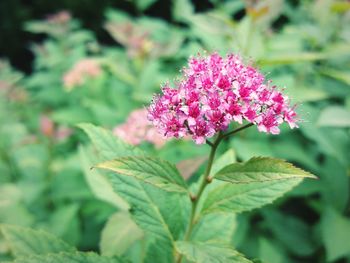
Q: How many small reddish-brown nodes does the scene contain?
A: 2